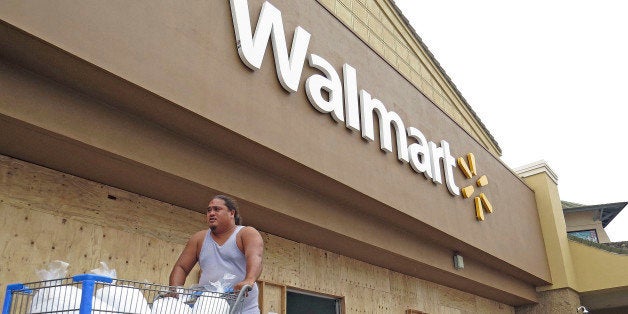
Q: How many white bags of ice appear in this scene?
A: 4